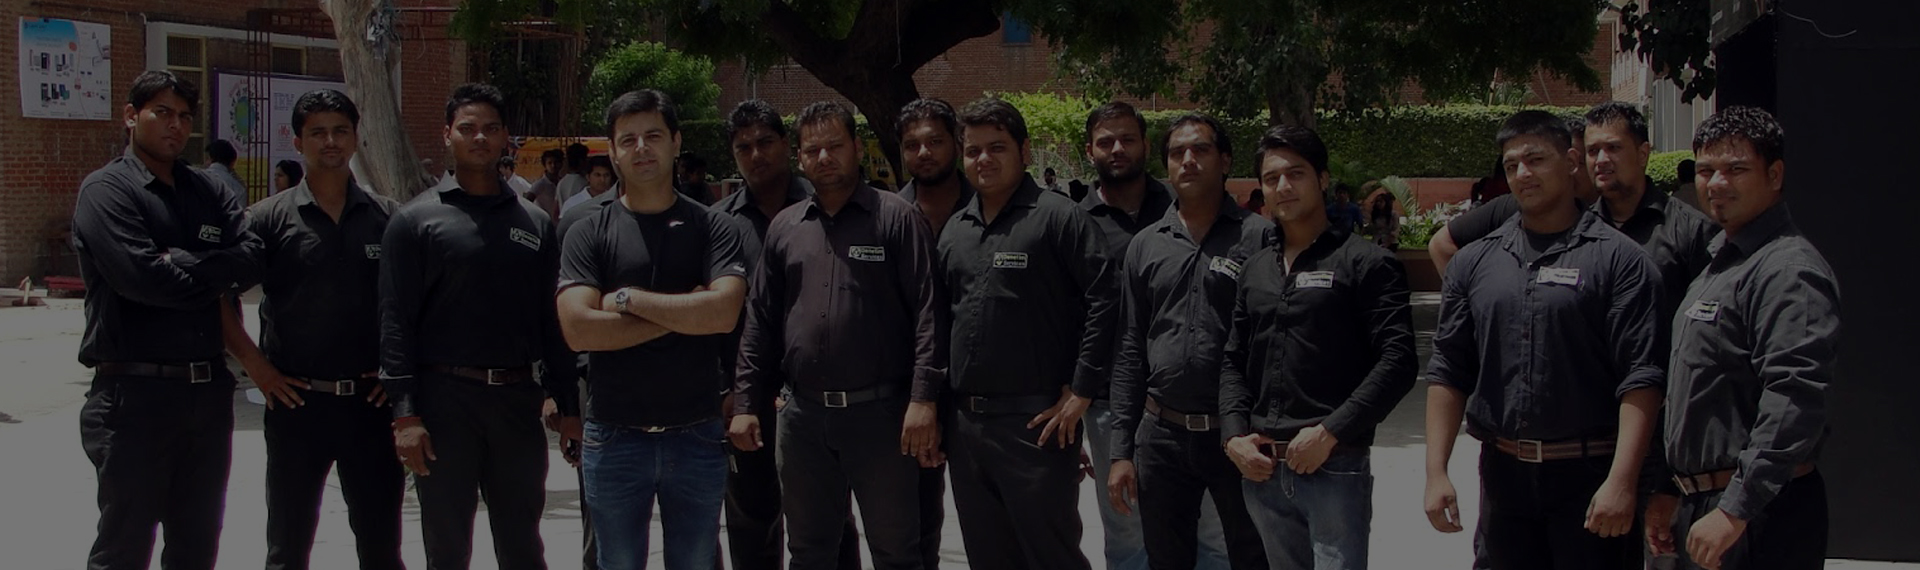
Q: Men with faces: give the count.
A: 14